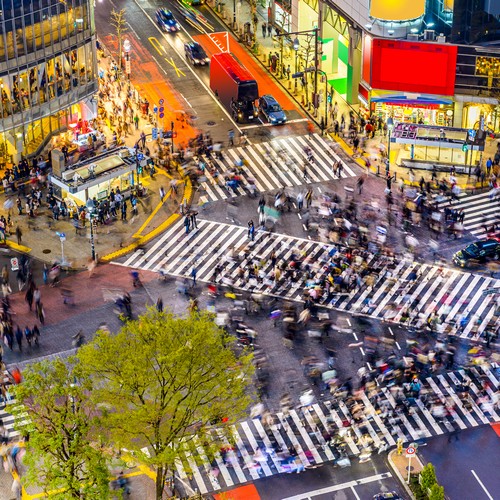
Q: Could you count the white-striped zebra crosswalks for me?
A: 5